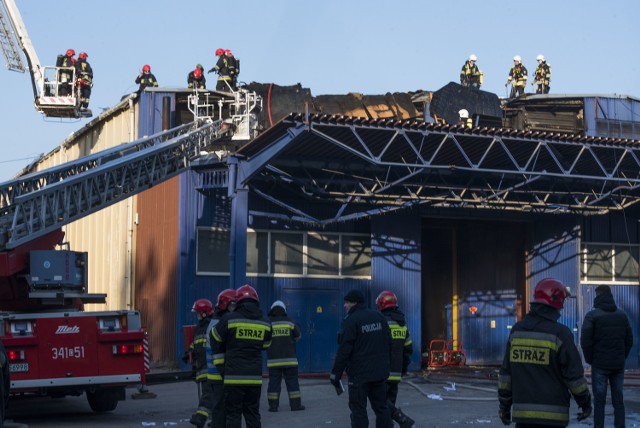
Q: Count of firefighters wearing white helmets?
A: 5